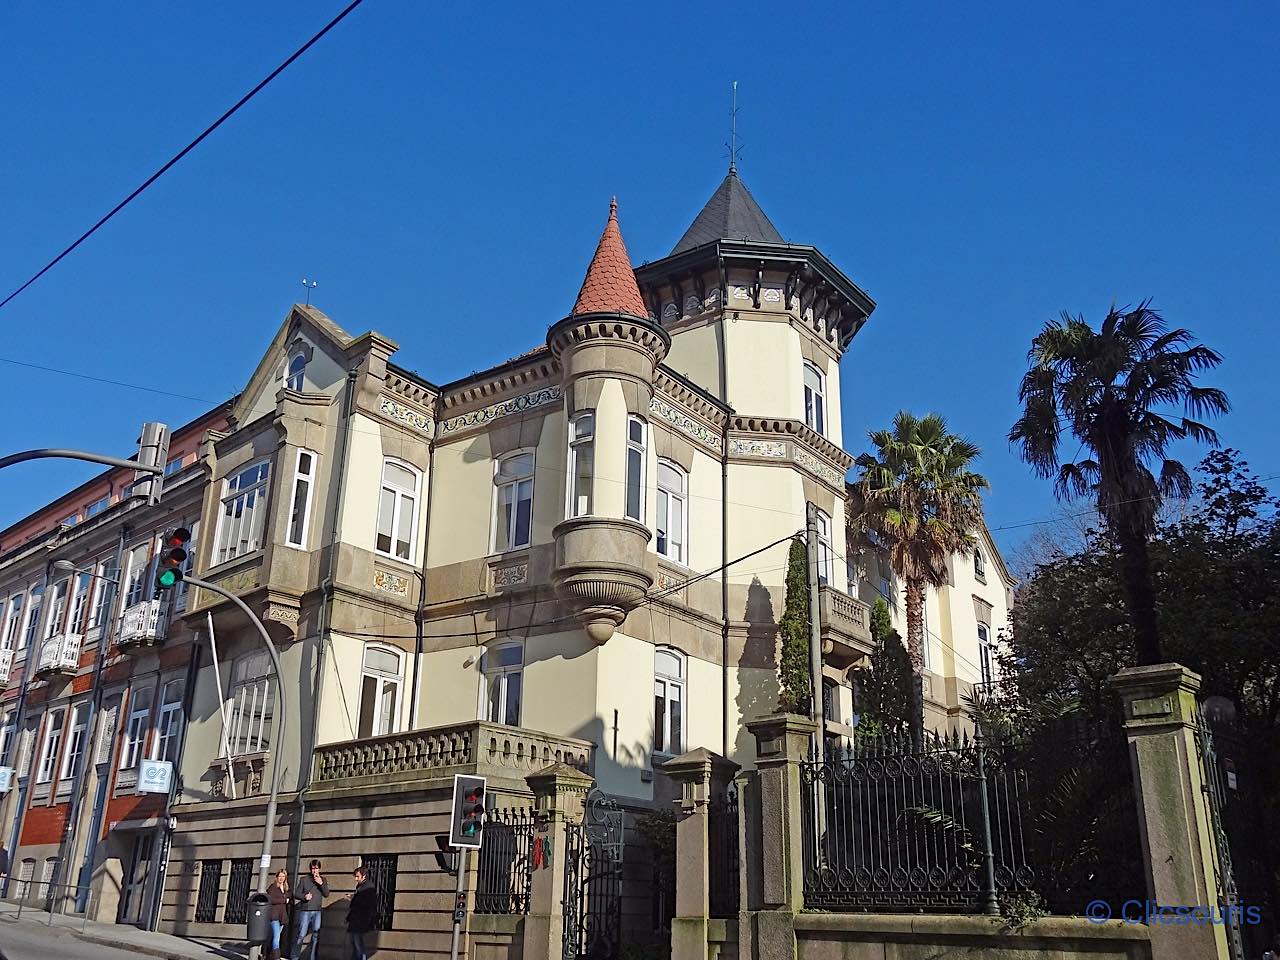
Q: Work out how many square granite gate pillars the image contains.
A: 4